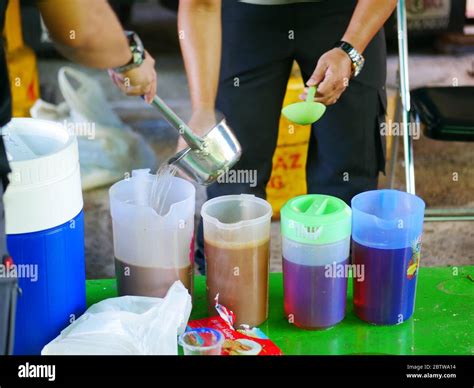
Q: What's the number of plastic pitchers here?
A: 4